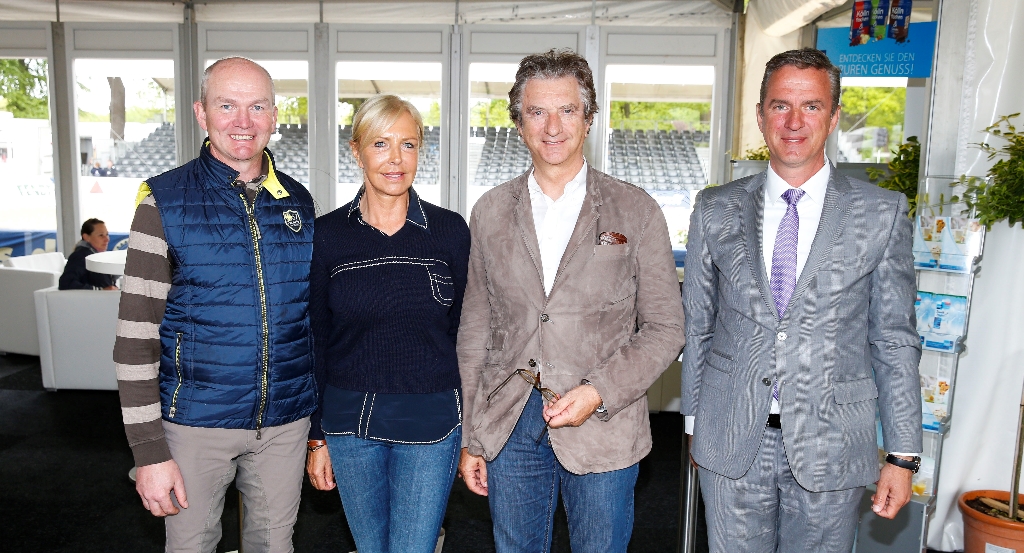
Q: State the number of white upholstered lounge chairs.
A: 2